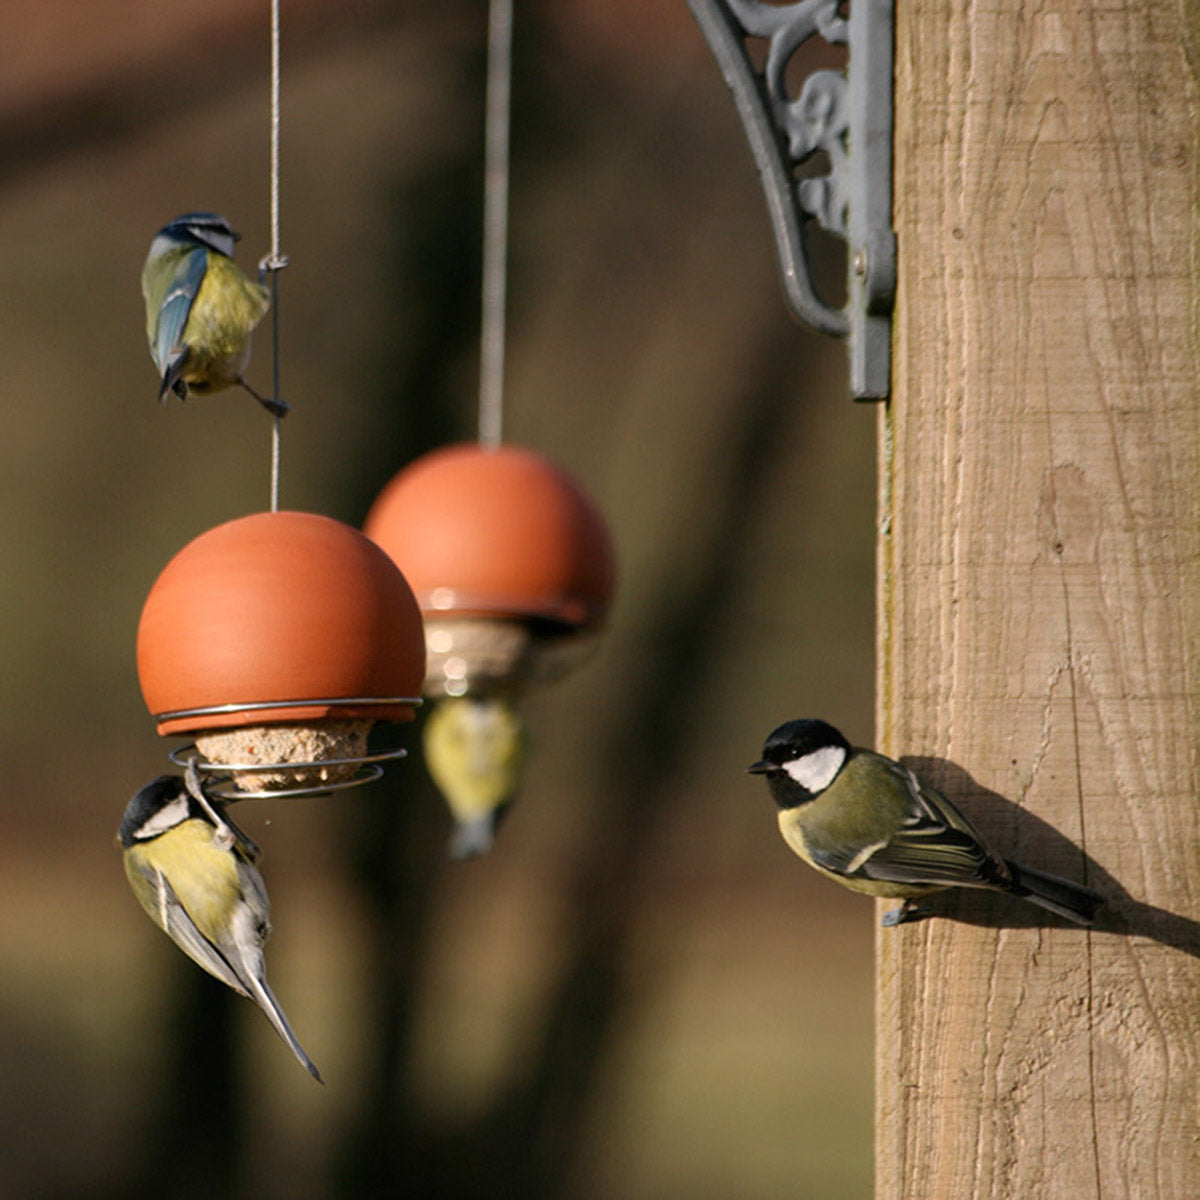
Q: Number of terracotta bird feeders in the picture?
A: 2